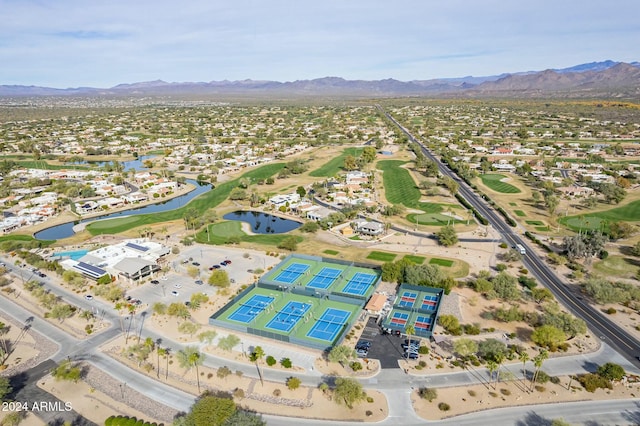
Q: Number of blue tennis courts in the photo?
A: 6